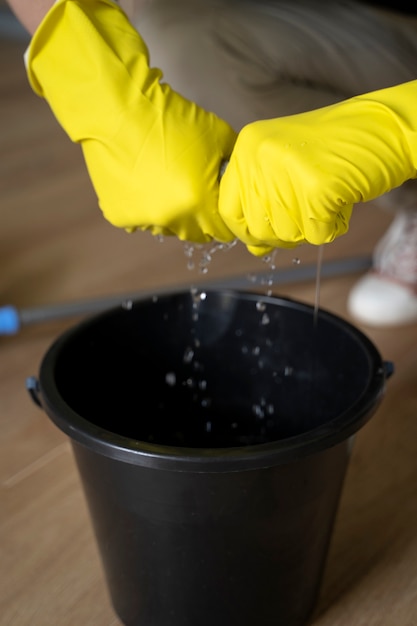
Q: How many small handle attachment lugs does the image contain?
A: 2